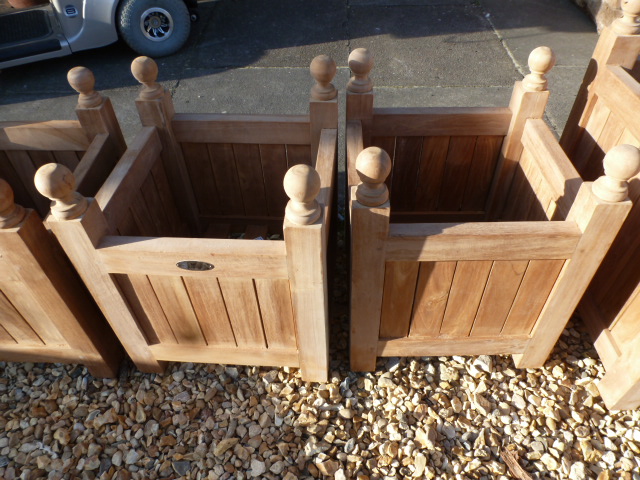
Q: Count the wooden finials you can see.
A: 11